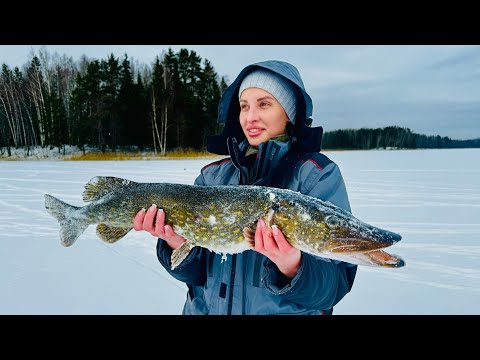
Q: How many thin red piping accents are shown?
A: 2